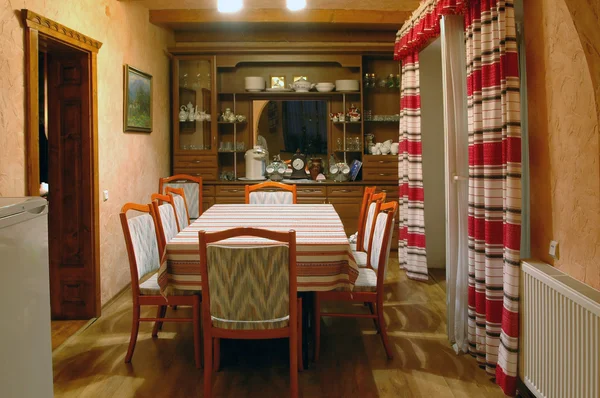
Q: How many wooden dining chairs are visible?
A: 9